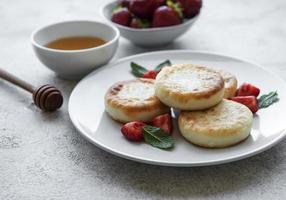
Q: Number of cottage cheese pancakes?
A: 4